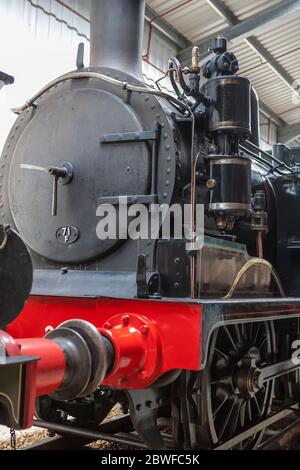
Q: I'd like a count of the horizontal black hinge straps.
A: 2